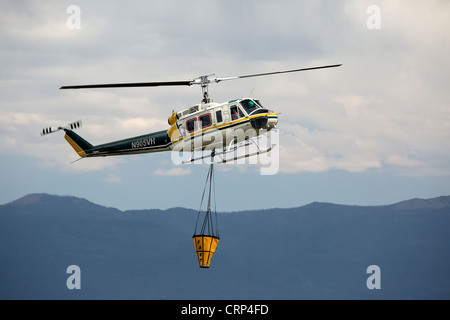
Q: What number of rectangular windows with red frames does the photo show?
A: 2